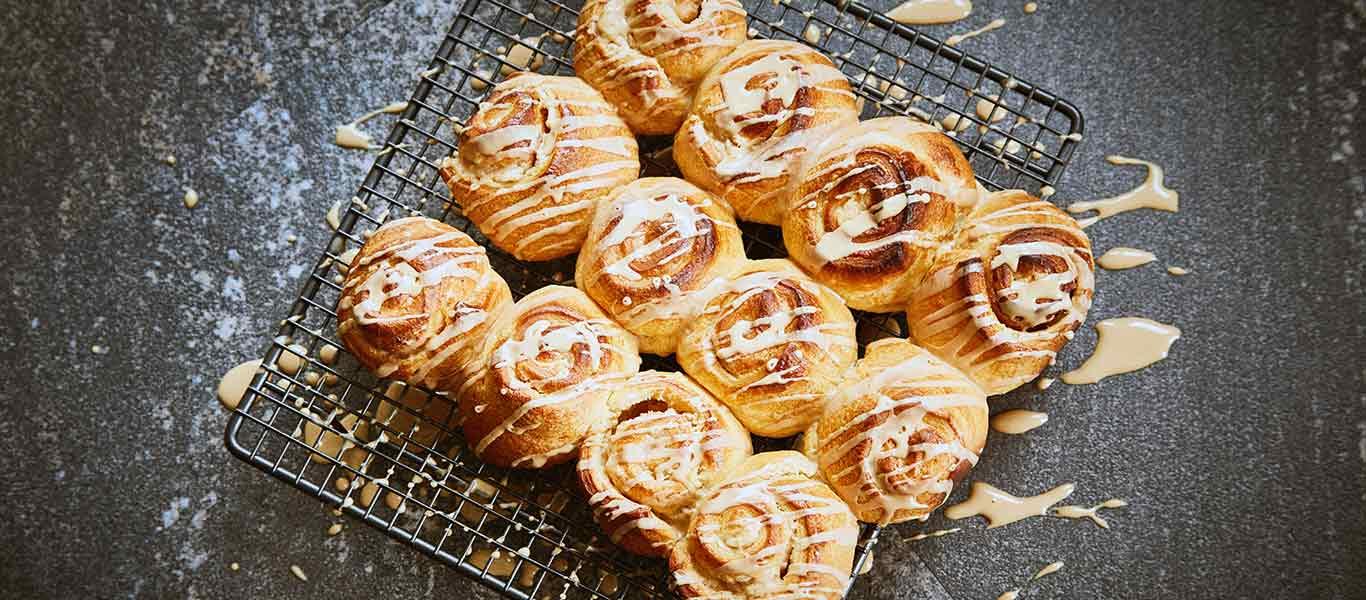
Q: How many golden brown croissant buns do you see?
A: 12